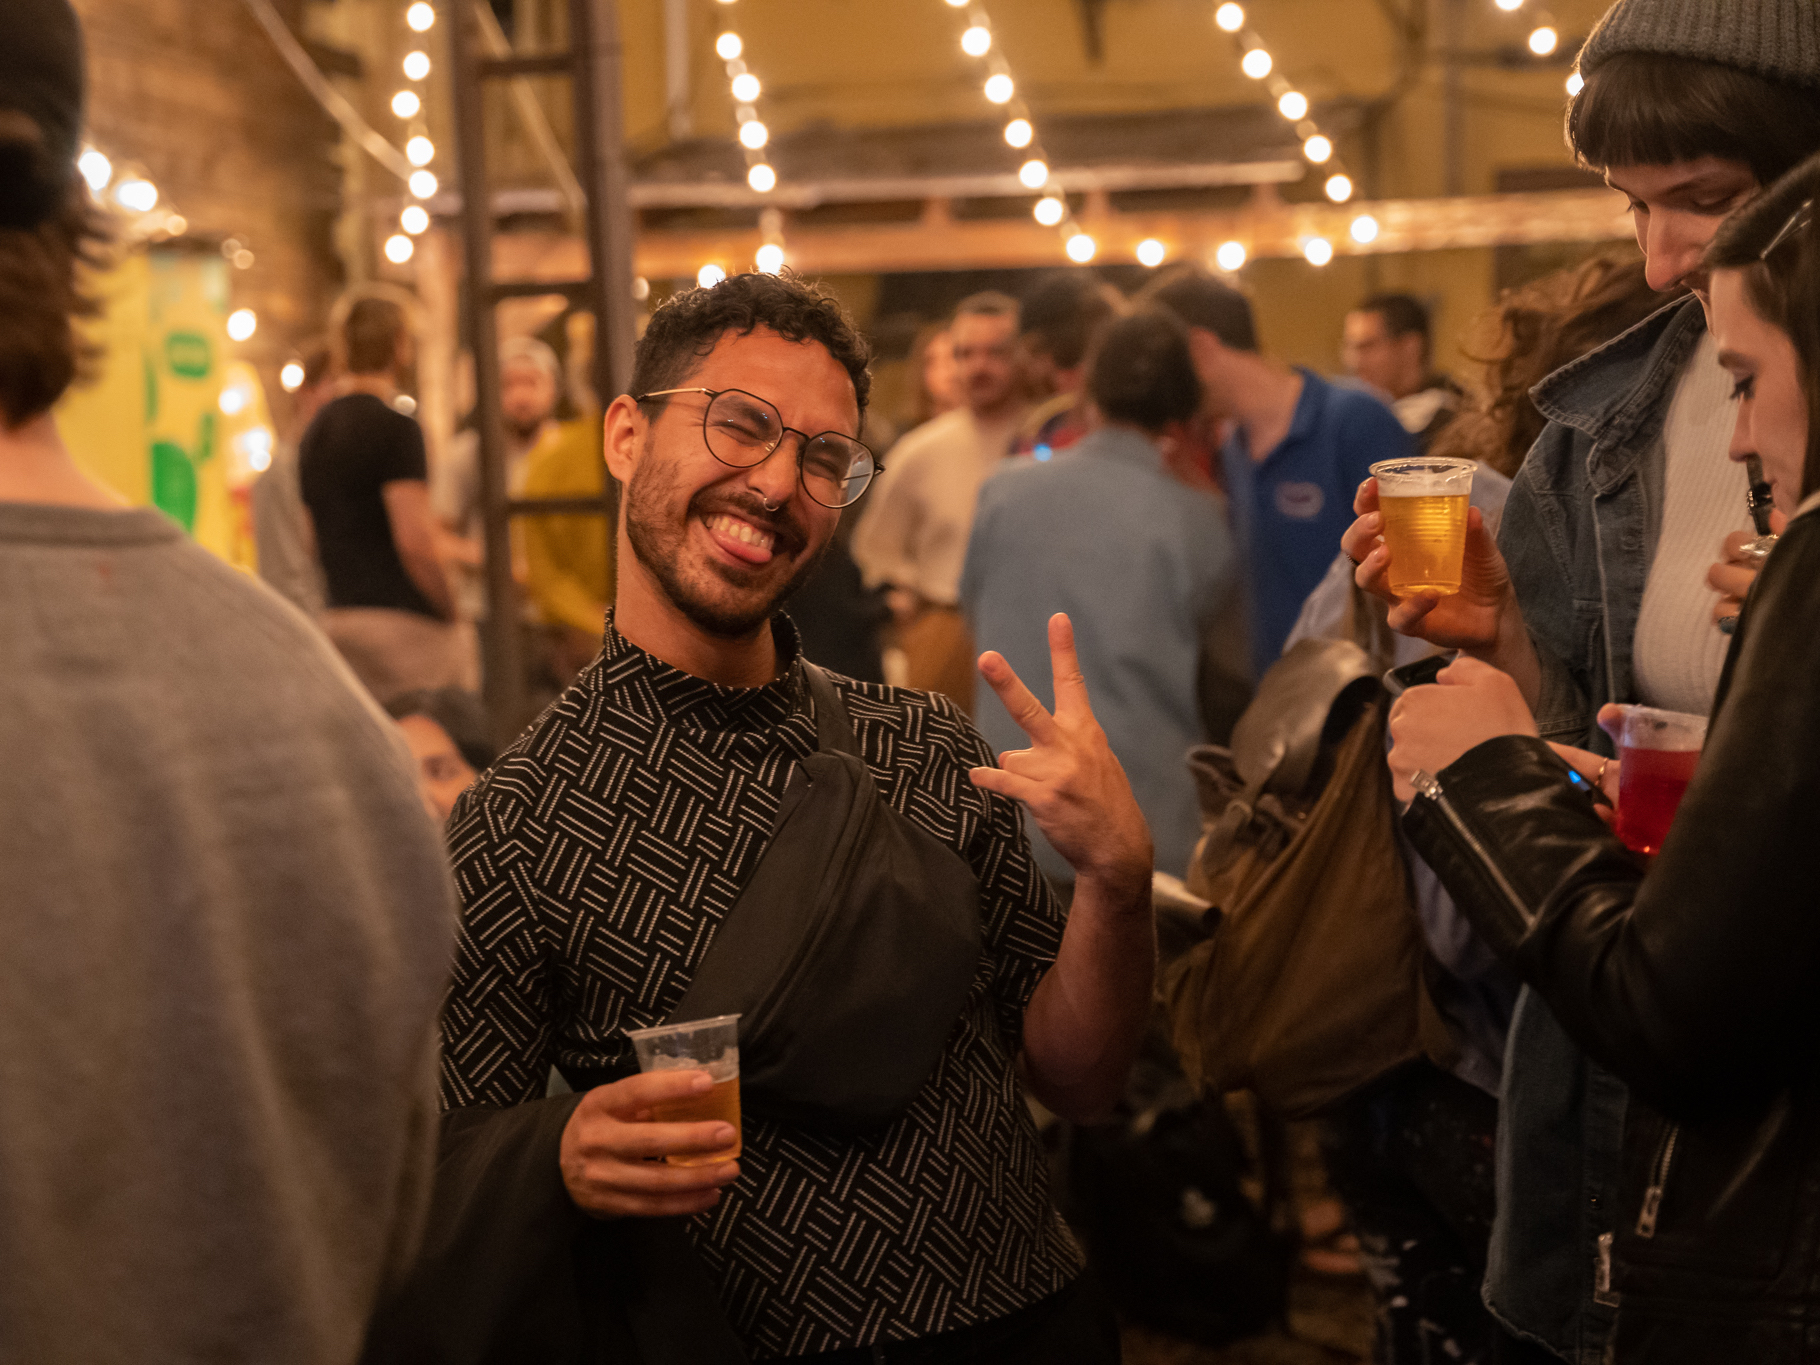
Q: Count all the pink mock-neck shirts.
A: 0